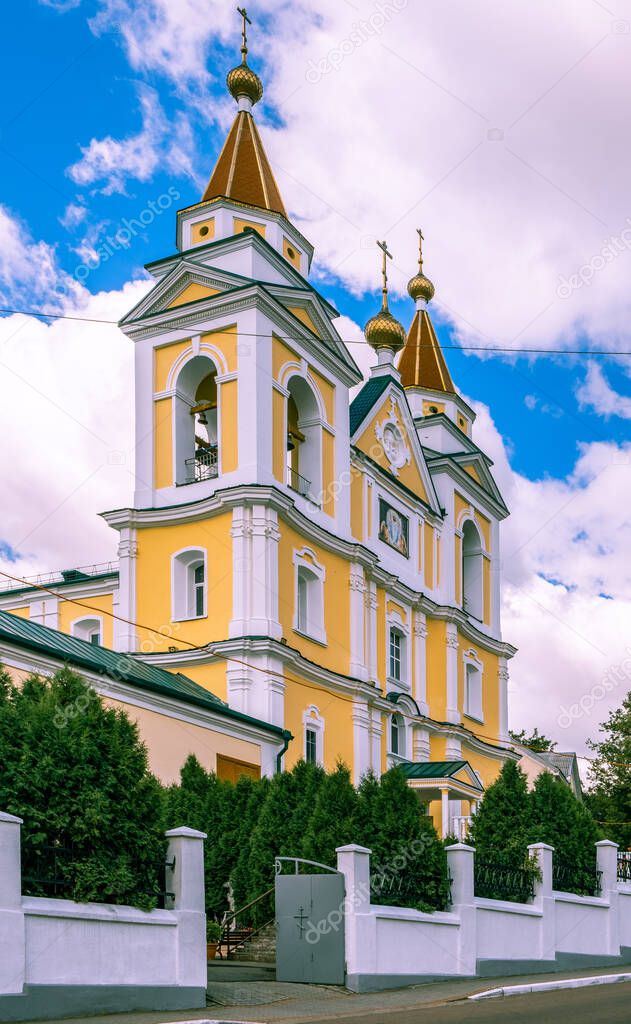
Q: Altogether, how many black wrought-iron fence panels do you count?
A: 5